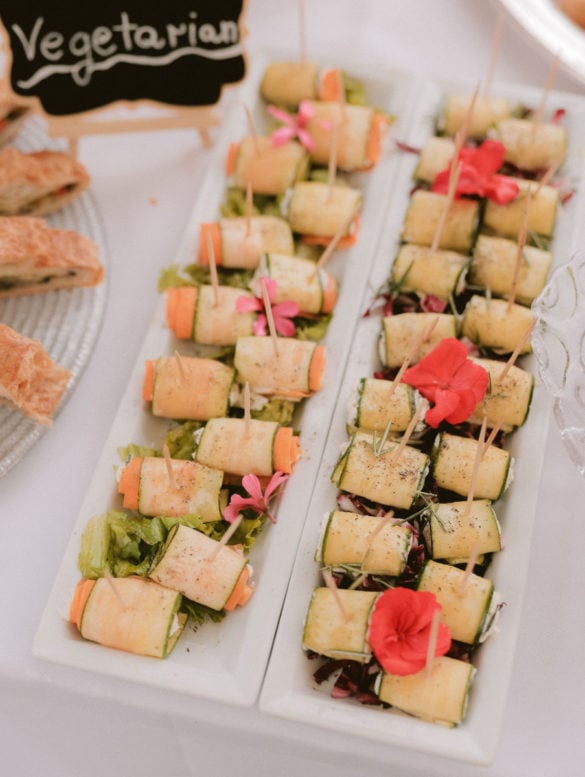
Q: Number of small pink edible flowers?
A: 3